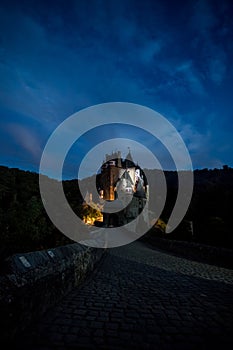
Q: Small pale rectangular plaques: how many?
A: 2